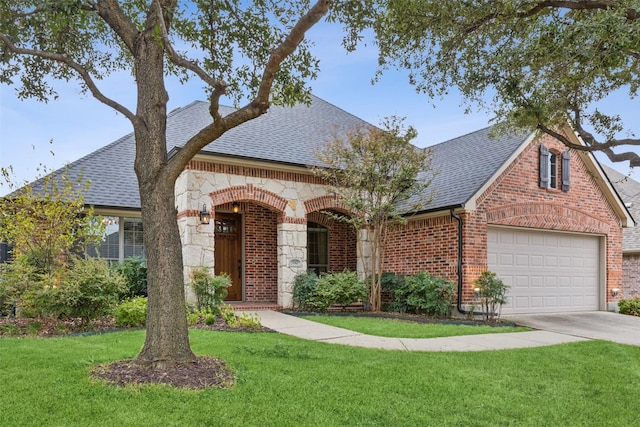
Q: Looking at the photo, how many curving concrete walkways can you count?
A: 1